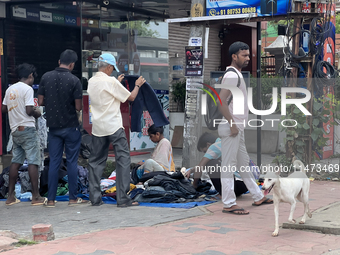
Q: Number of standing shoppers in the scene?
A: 3